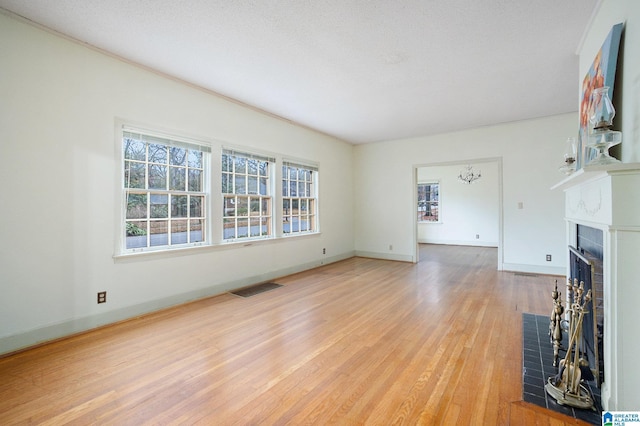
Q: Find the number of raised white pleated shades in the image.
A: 3